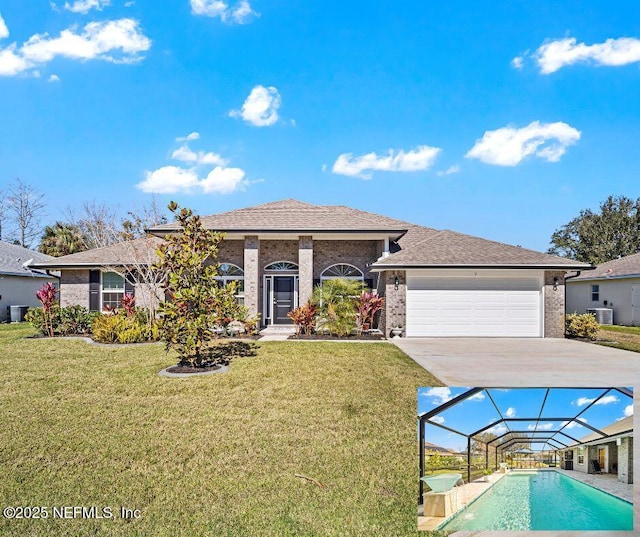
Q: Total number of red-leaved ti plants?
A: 4